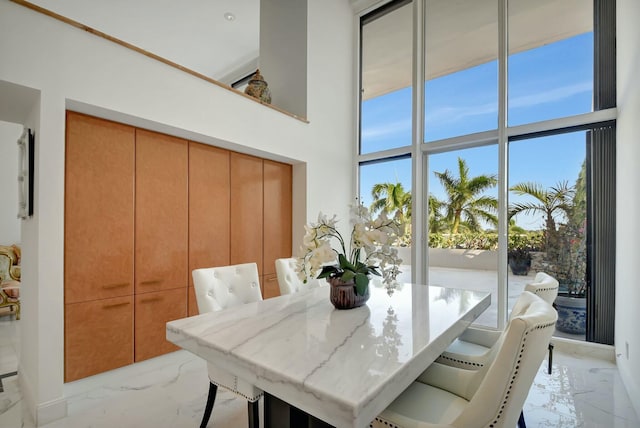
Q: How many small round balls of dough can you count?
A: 0